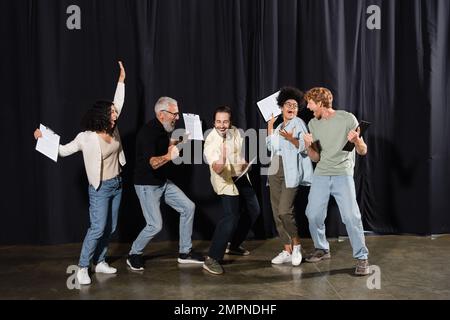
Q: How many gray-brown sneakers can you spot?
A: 2